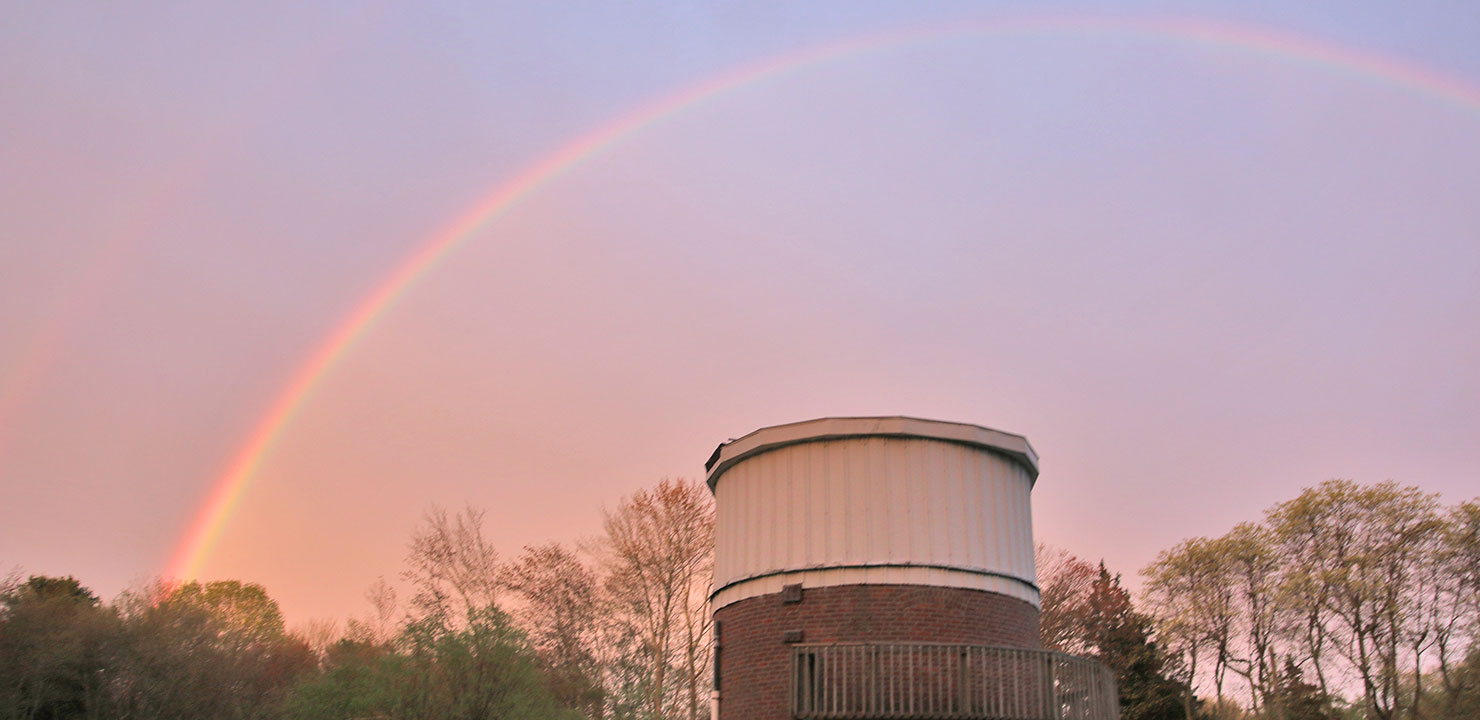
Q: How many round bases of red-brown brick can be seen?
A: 1